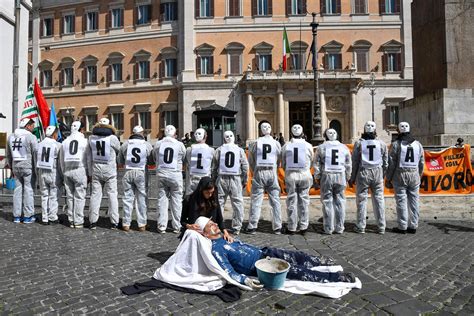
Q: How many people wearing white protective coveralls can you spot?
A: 13